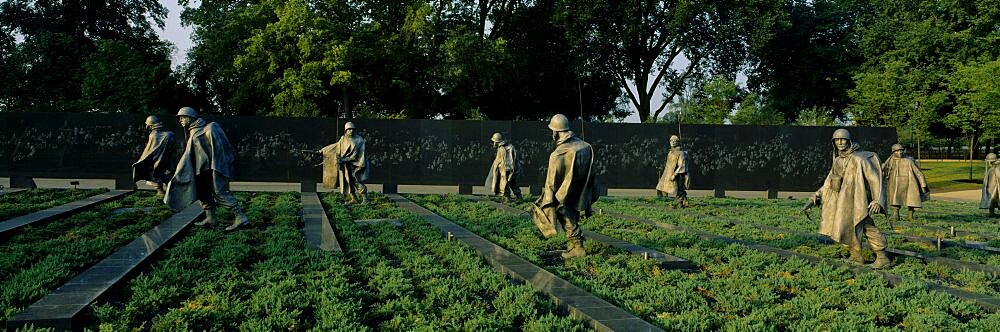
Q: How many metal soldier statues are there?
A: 9